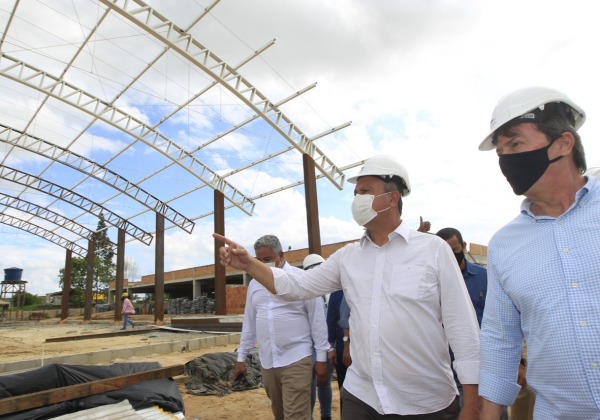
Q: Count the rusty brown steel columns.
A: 6